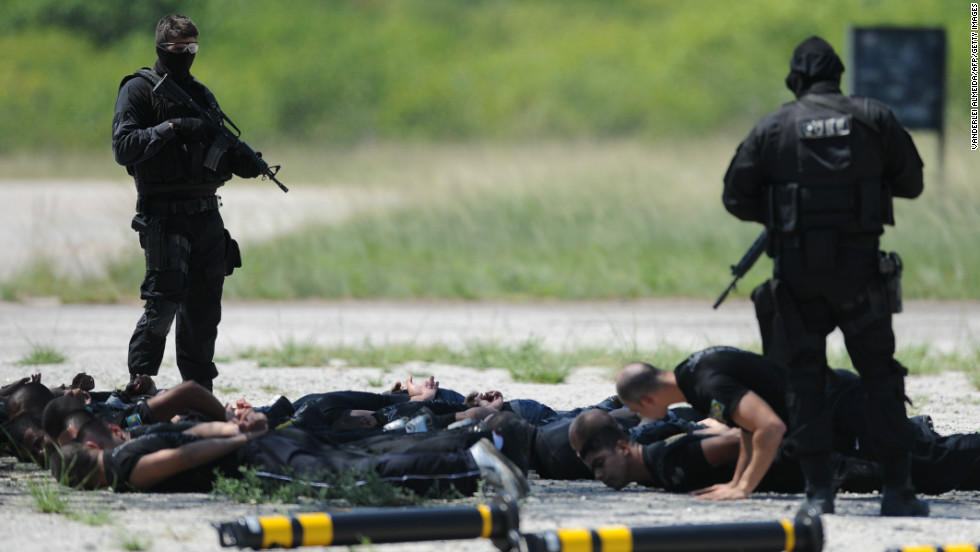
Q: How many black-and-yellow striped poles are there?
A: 3